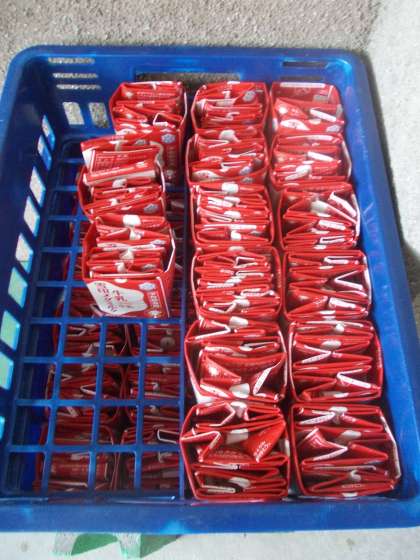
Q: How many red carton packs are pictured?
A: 15